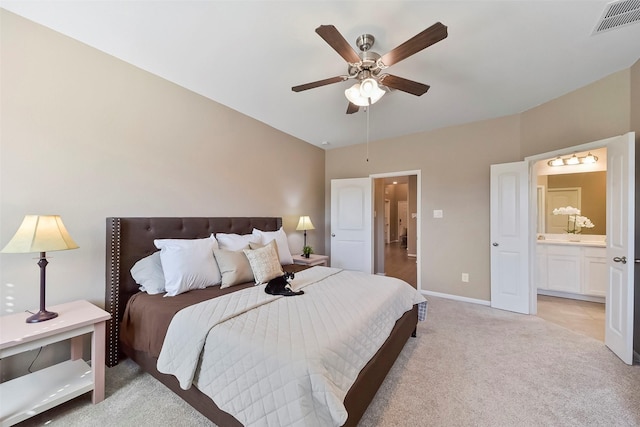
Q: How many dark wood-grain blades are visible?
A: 5